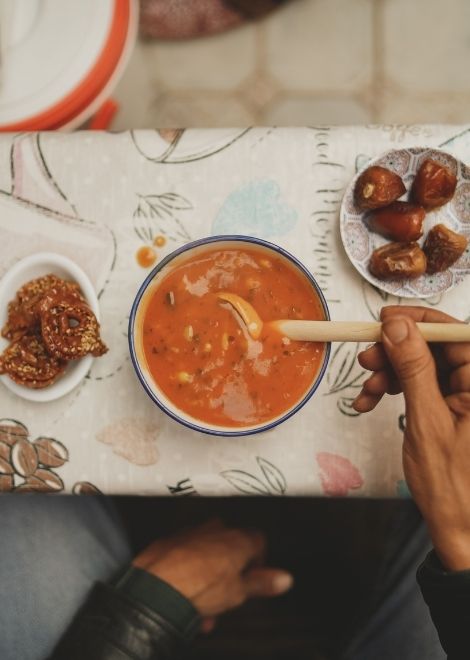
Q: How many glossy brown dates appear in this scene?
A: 5